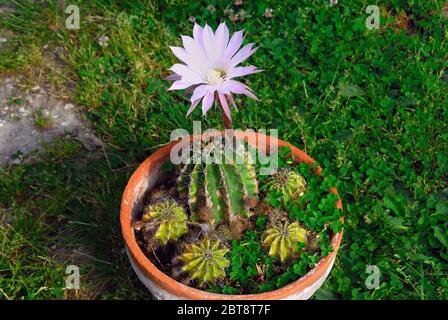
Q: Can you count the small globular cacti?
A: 4